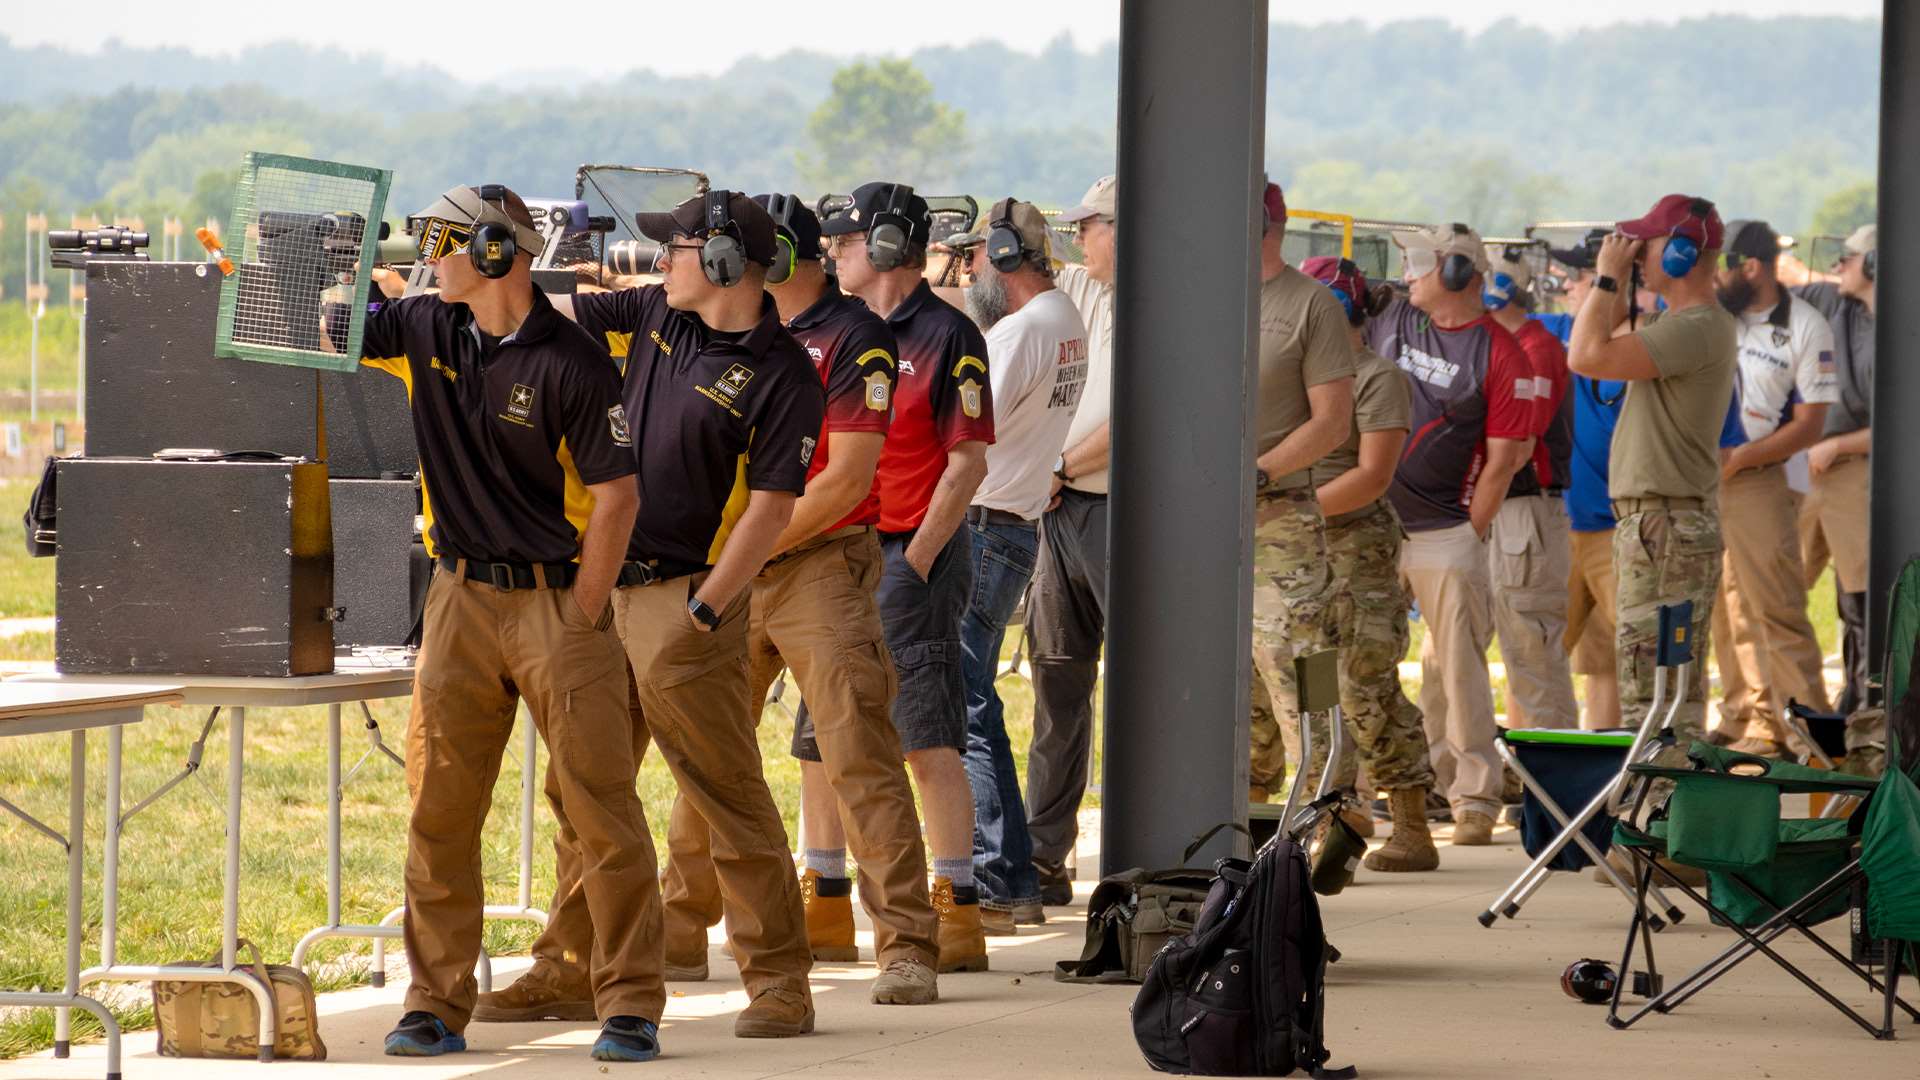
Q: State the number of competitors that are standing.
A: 14